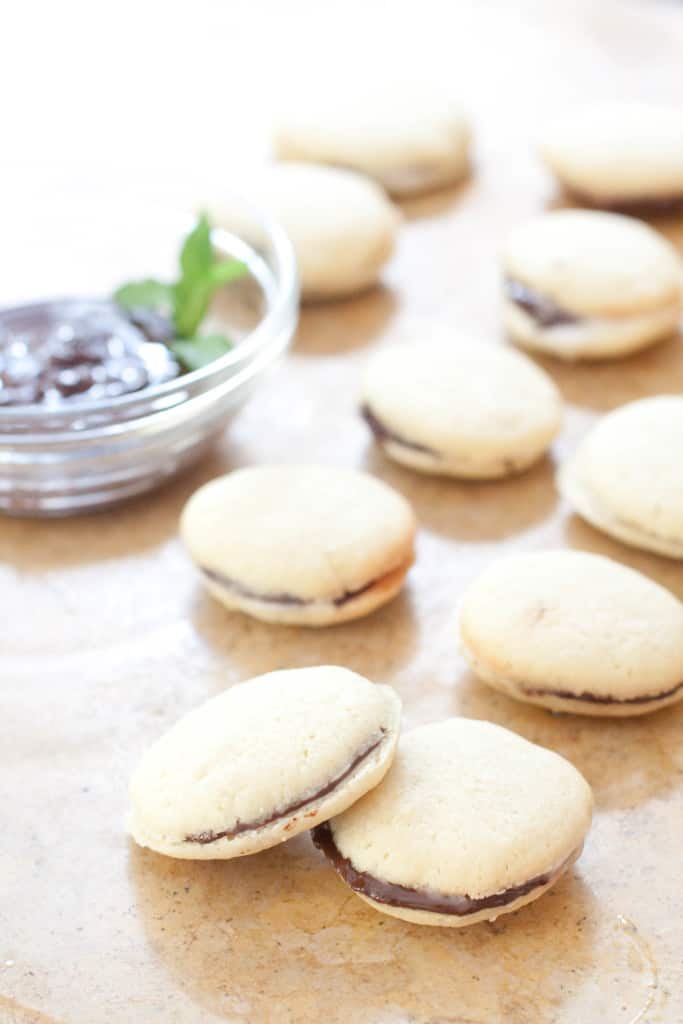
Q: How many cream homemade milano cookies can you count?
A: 10